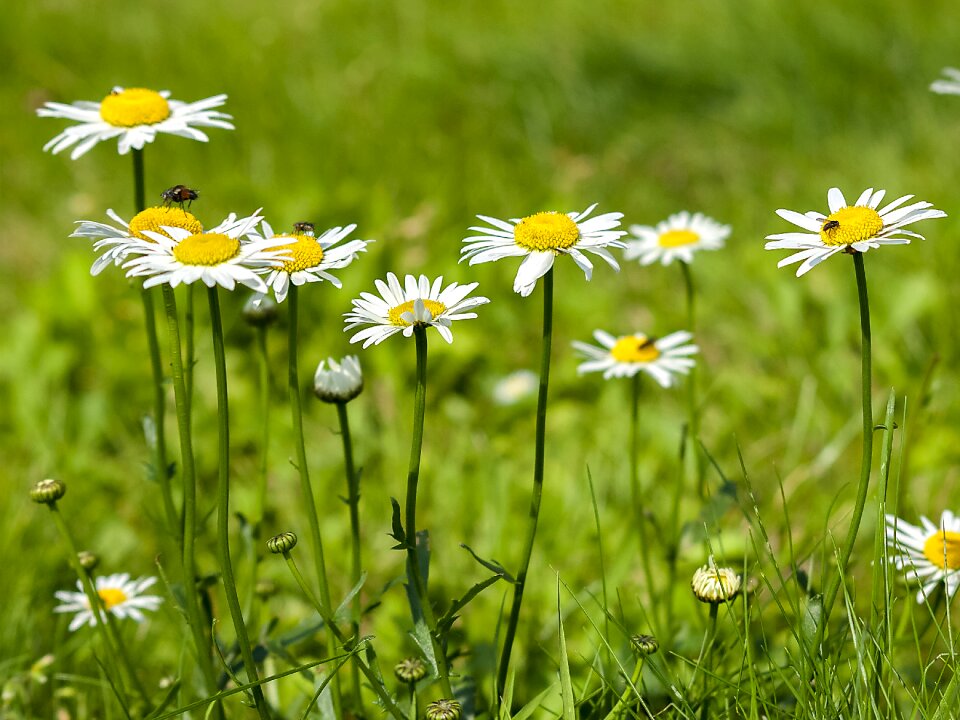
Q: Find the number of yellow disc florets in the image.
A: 11